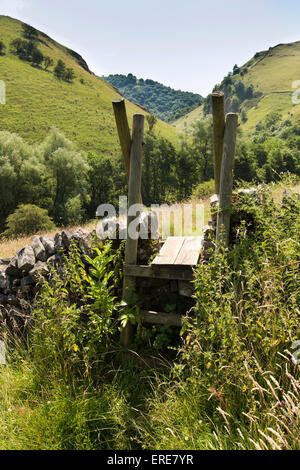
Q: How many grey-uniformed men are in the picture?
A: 0